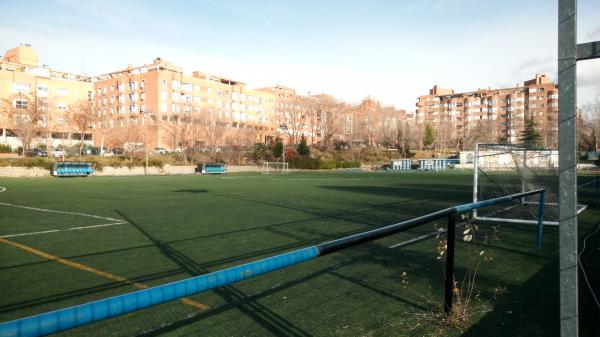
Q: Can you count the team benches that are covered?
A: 2